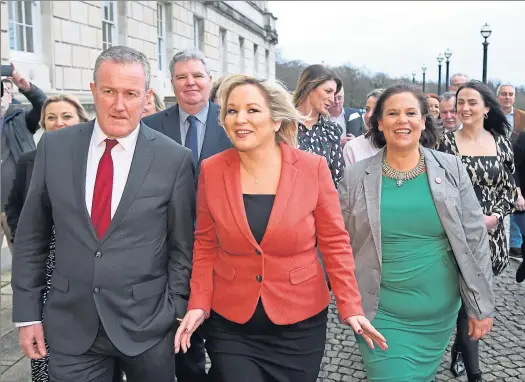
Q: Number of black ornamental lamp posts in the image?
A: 5